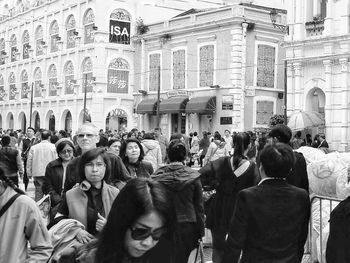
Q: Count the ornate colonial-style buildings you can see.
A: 3